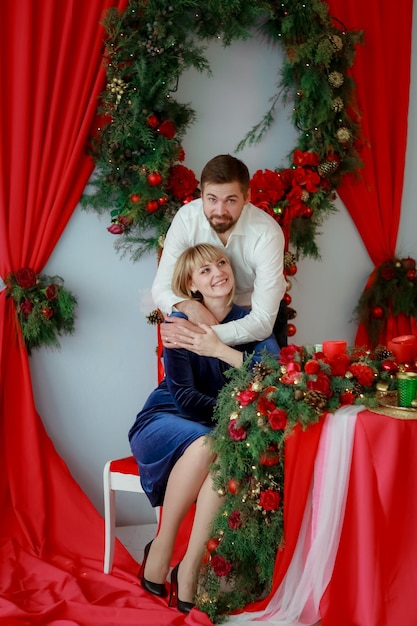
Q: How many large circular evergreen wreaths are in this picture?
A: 1